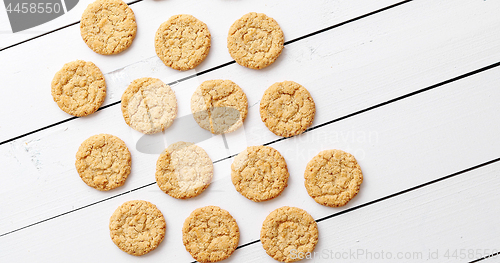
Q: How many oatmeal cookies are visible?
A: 14